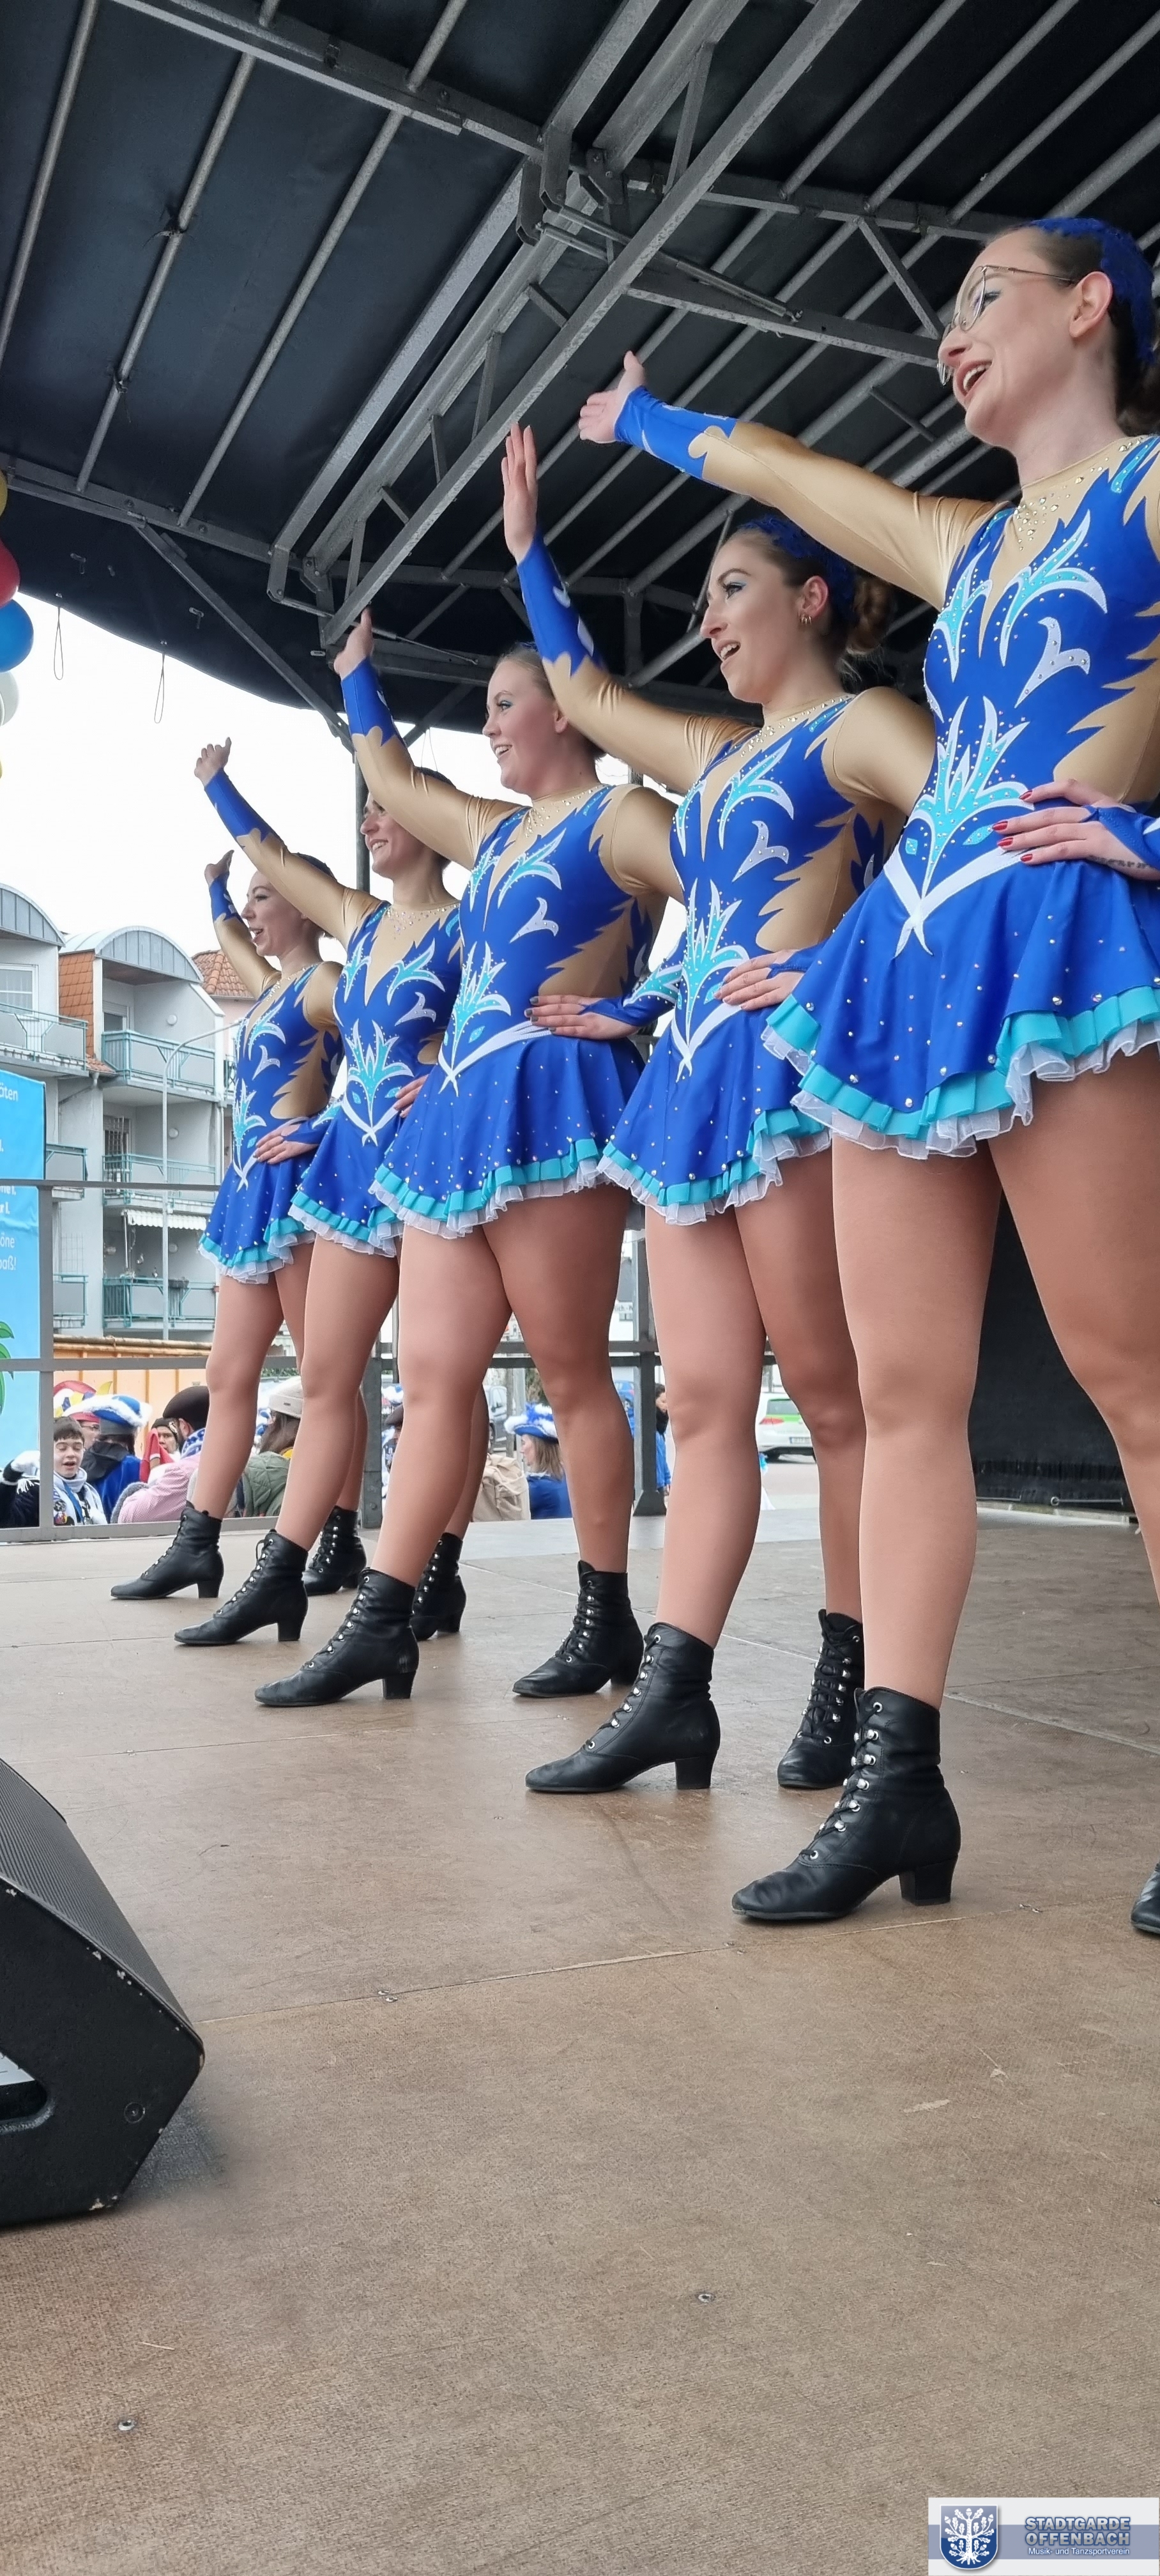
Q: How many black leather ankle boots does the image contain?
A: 10